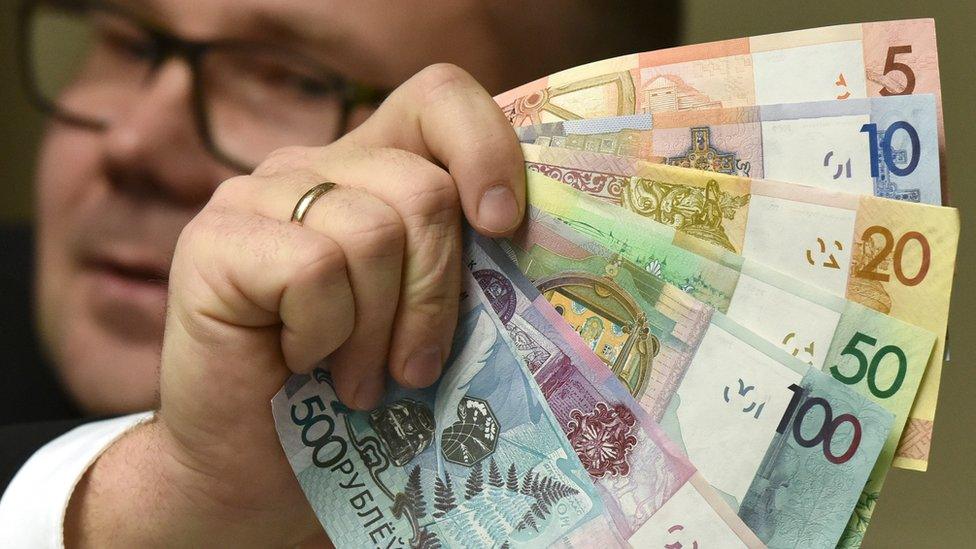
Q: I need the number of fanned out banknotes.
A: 7